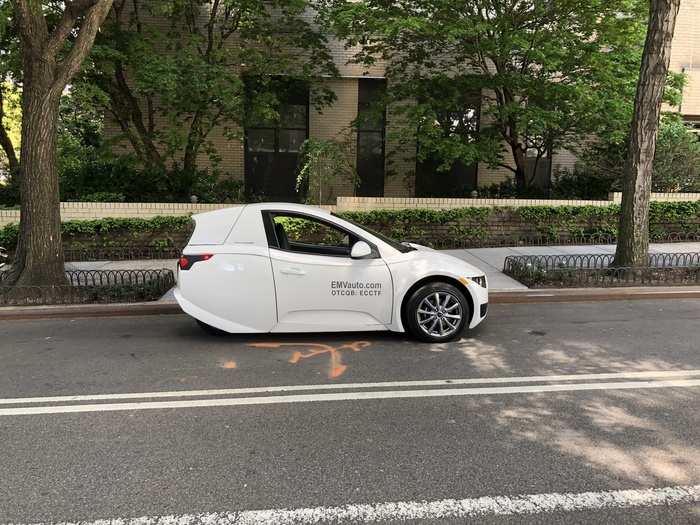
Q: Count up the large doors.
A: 1